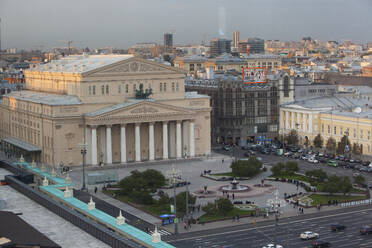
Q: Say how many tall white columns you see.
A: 8